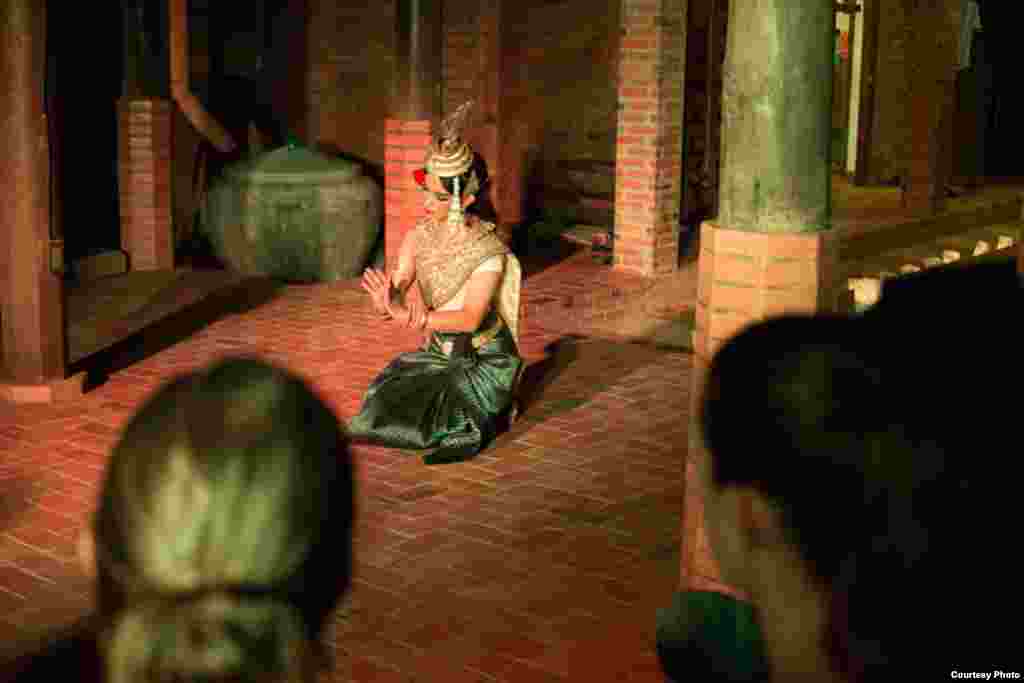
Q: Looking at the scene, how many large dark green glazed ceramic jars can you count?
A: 1